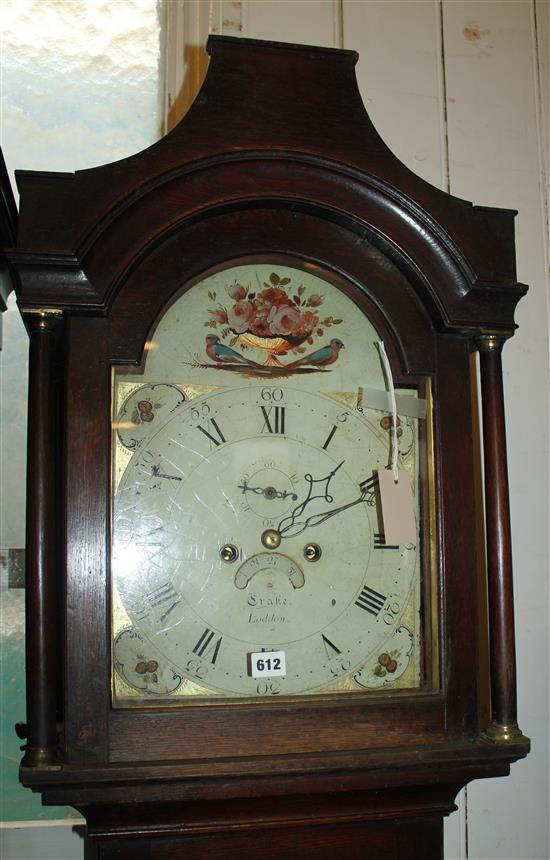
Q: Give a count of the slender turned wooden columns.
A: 2